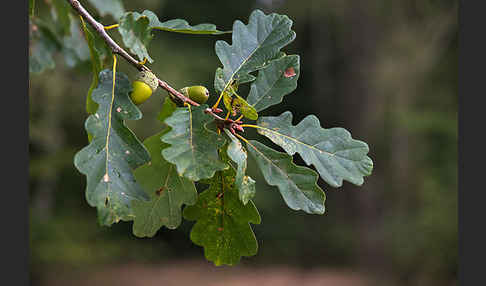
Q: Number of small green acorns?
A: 2